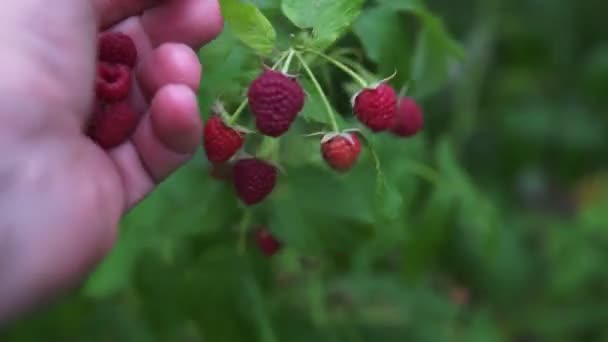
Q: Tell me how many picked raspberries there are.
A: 3